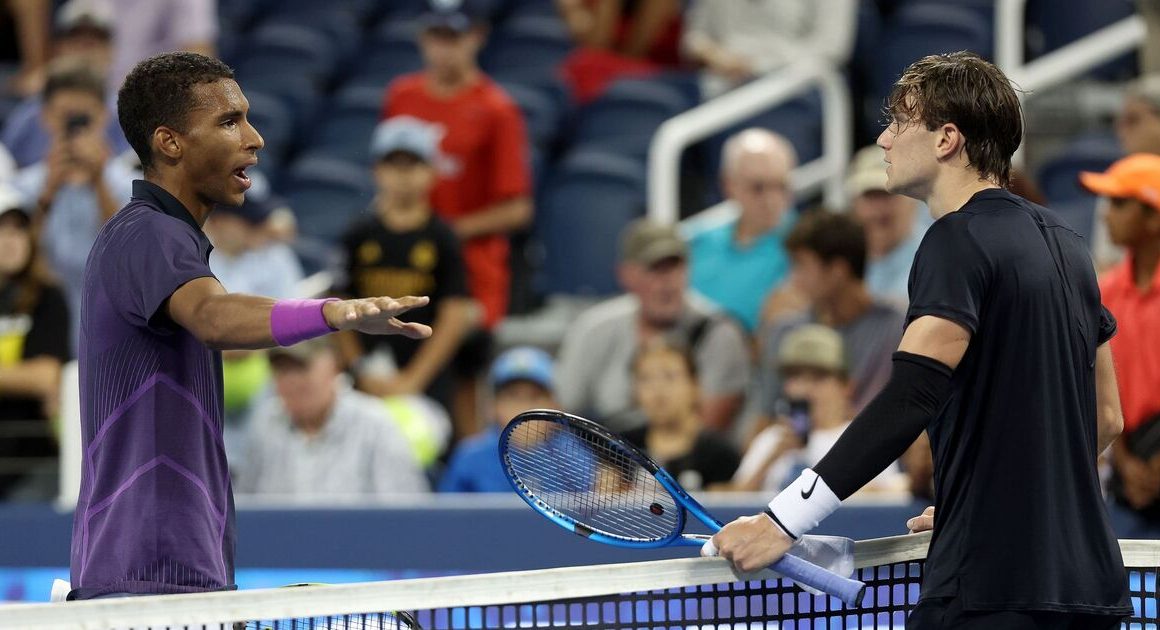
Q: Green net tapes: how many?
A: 0